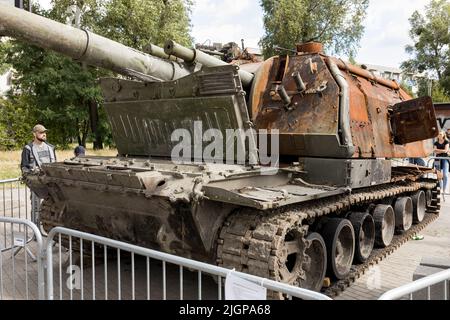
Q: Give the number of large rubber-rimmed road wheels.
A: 6